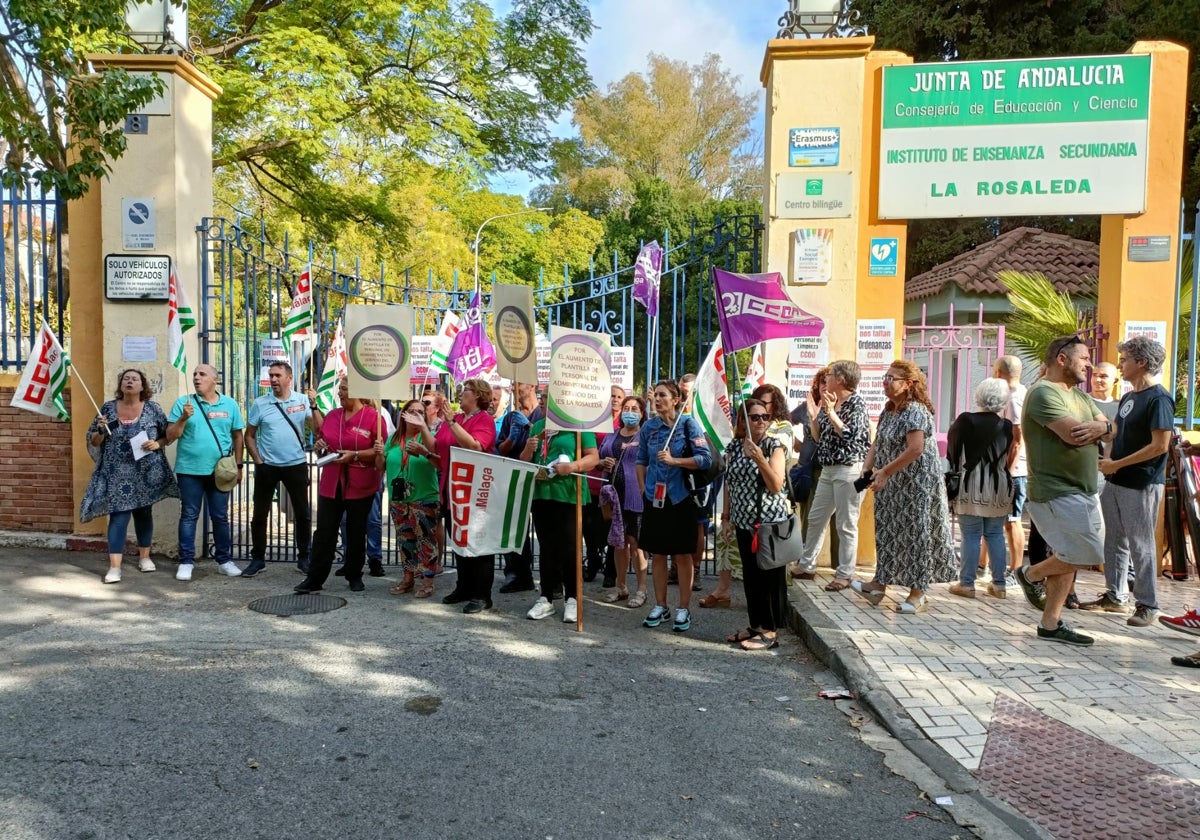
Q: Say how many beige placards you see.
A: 3